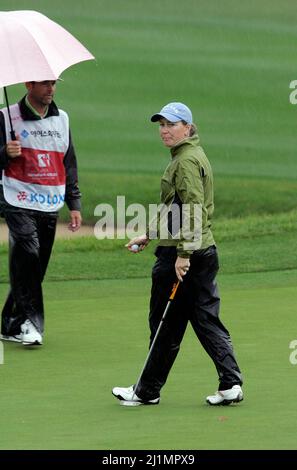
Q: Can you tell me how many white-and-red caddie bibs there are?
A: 1